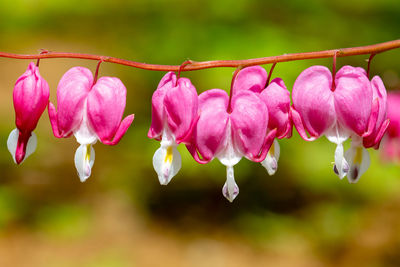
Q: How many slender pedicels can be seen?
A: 7